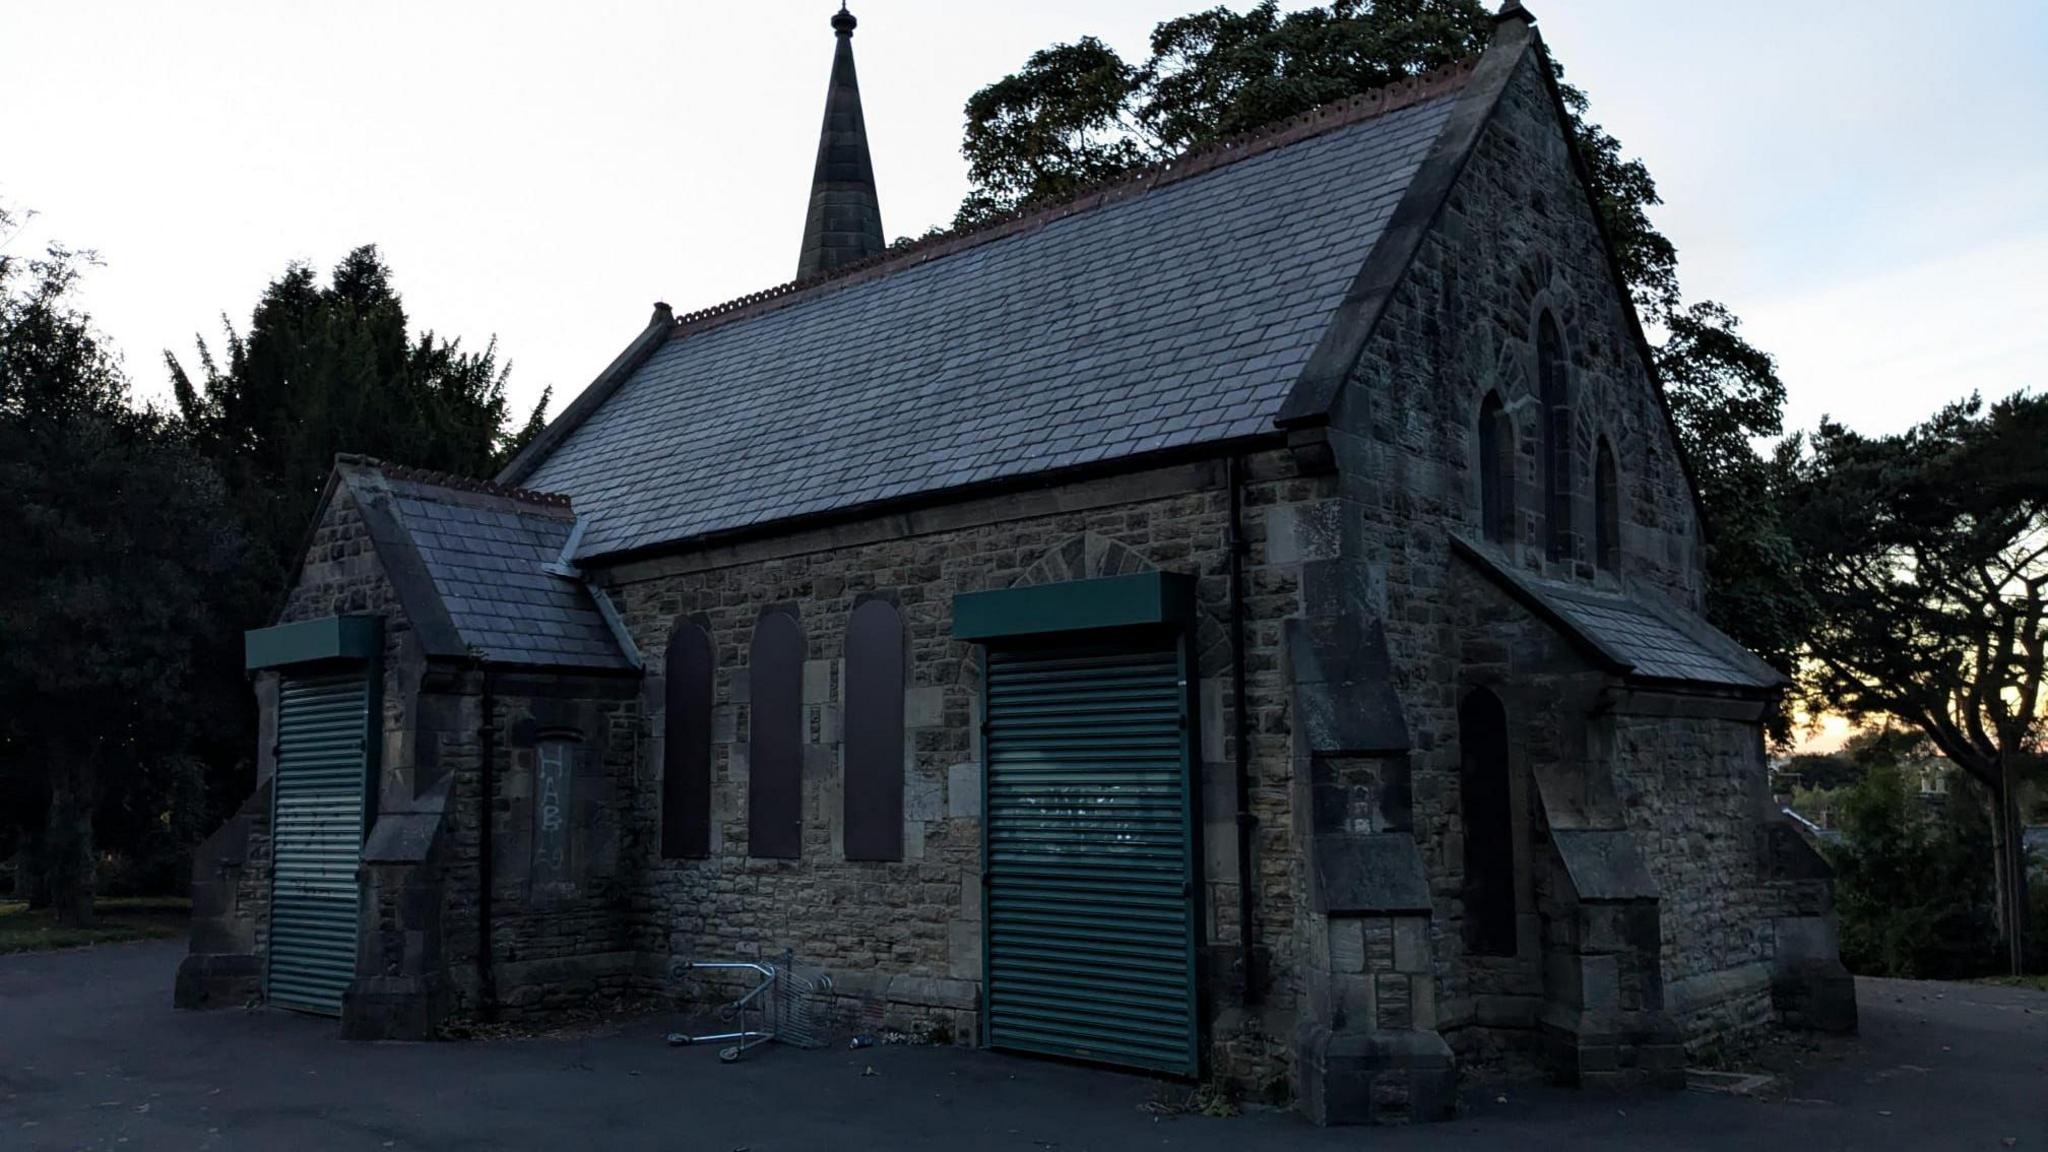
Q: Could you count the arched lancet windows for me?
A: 7